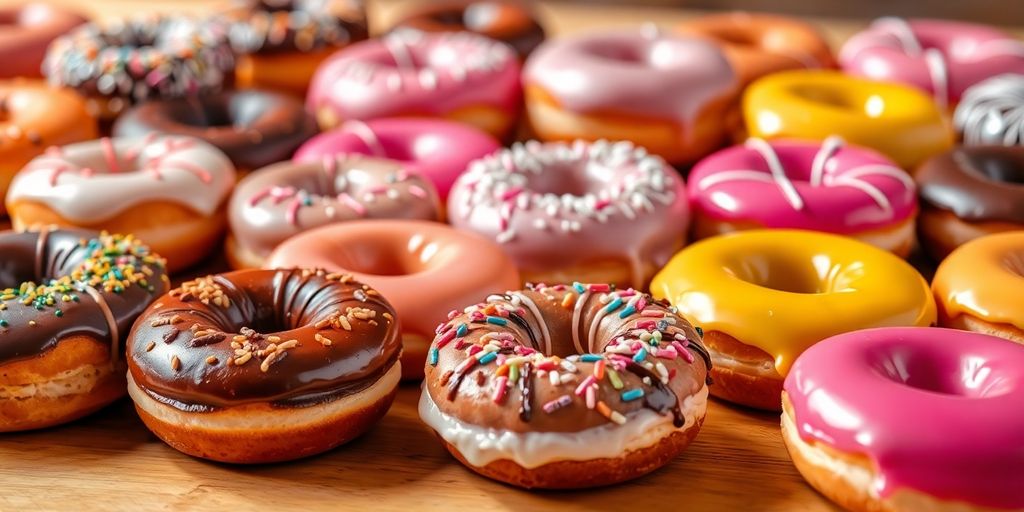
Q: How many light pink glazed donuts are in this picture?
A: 2